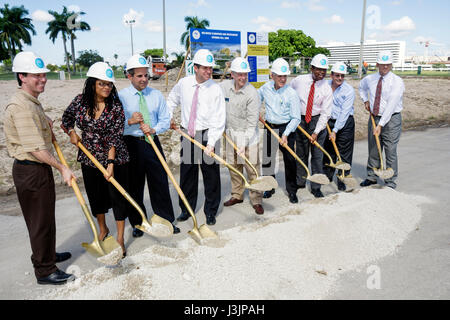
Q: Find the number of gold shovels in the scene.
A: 9